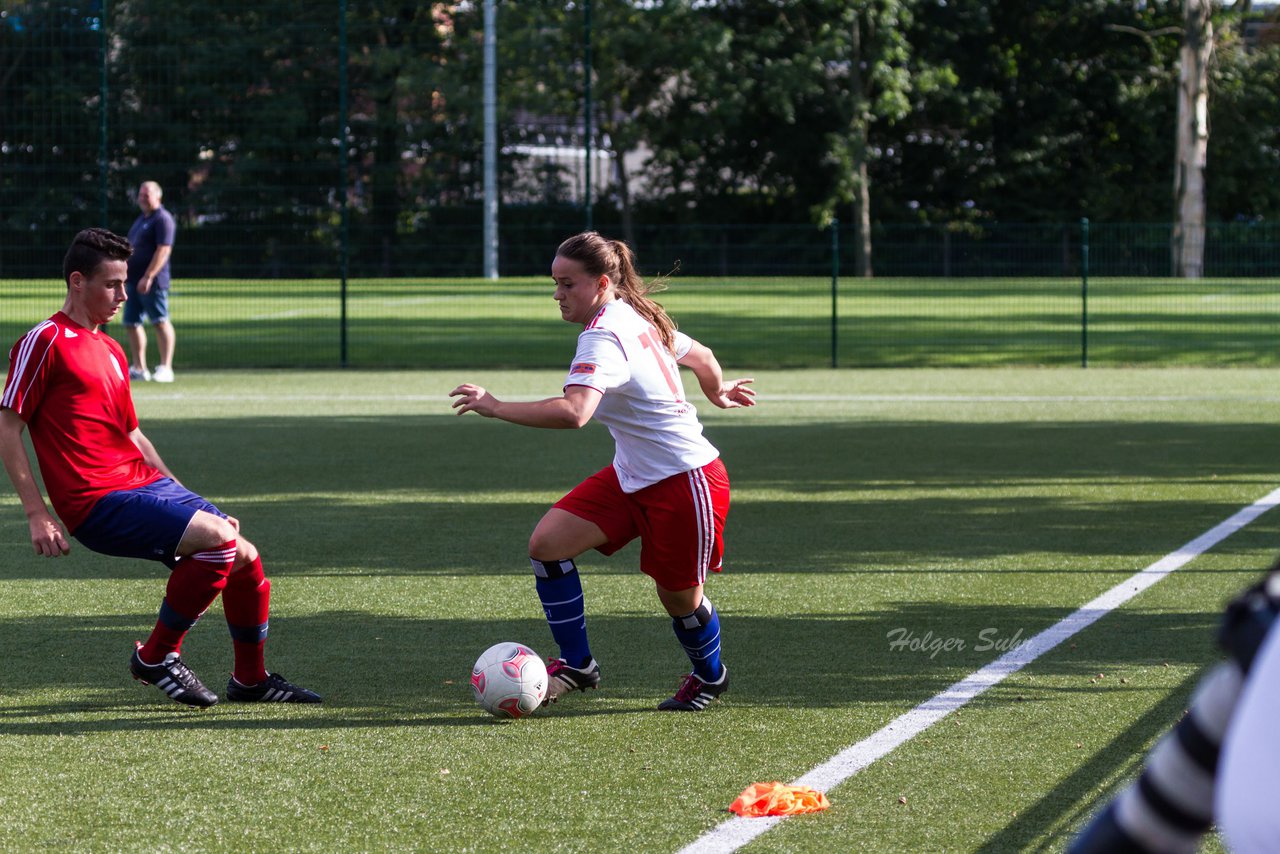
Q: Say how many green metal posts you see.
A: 5